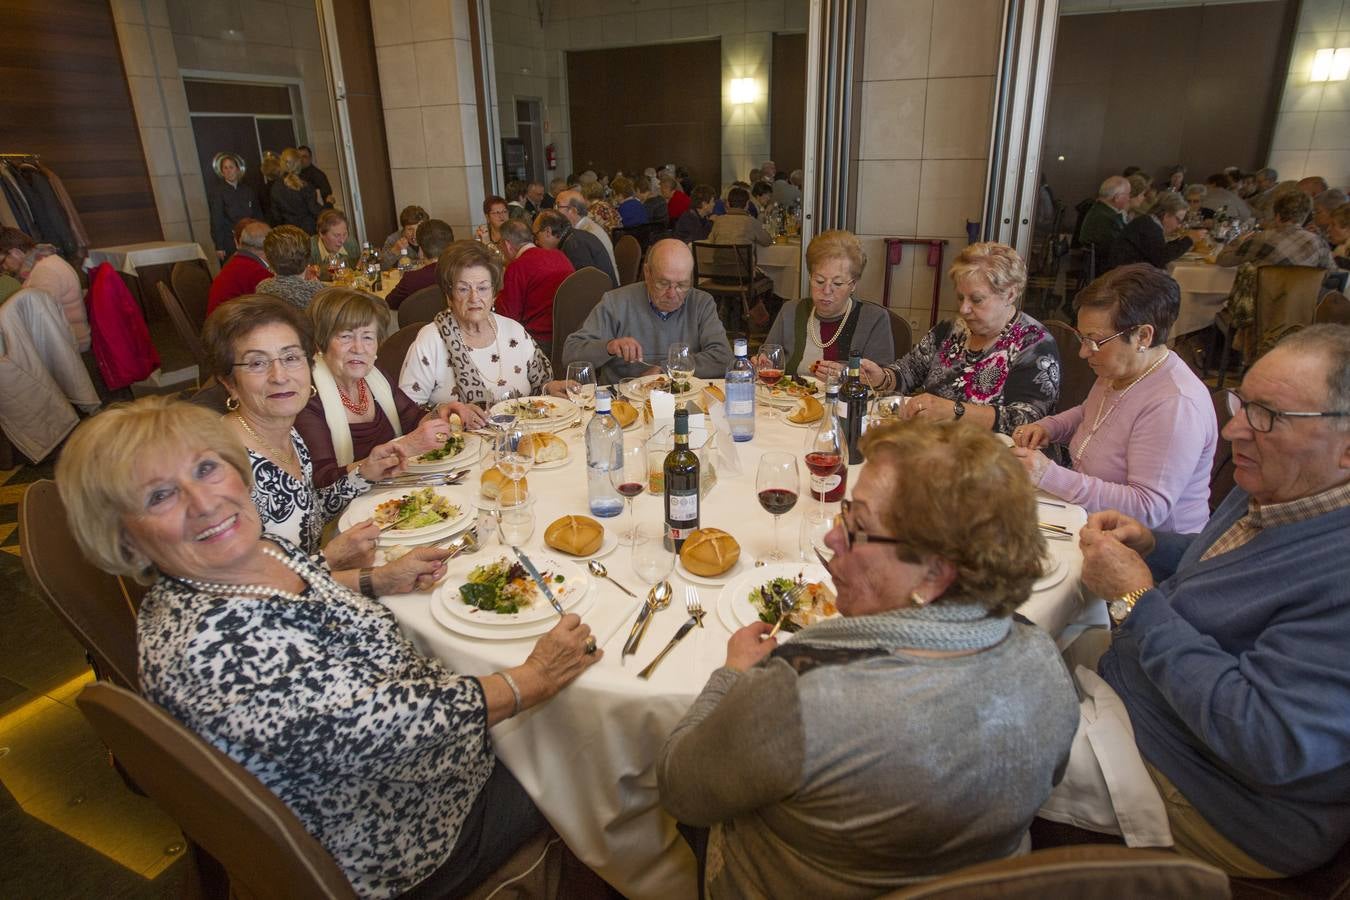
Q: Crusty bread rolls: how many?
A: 7